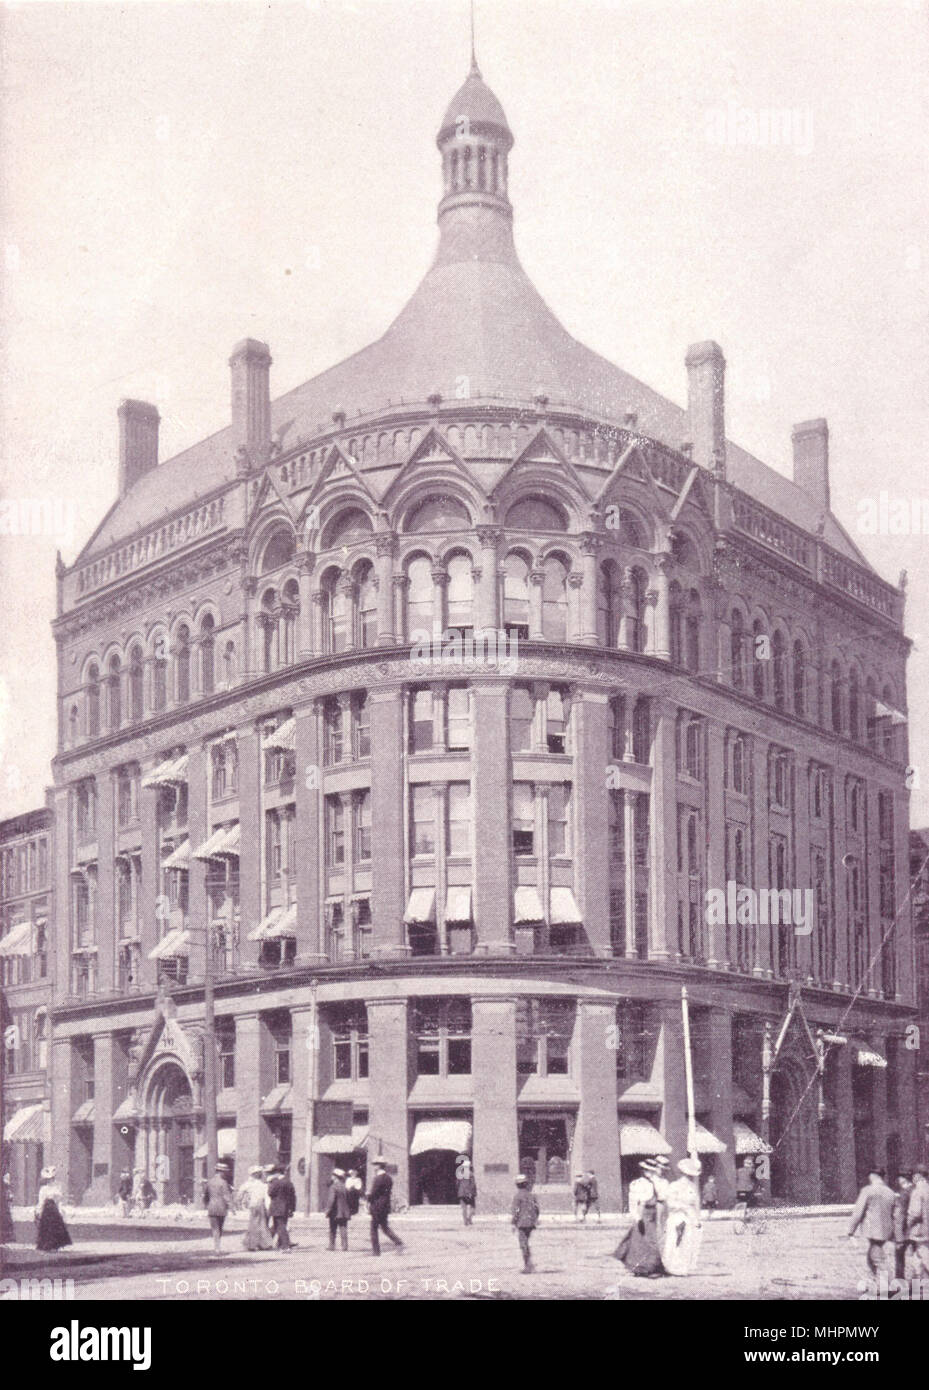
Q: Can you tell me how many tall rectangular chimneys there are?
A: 4